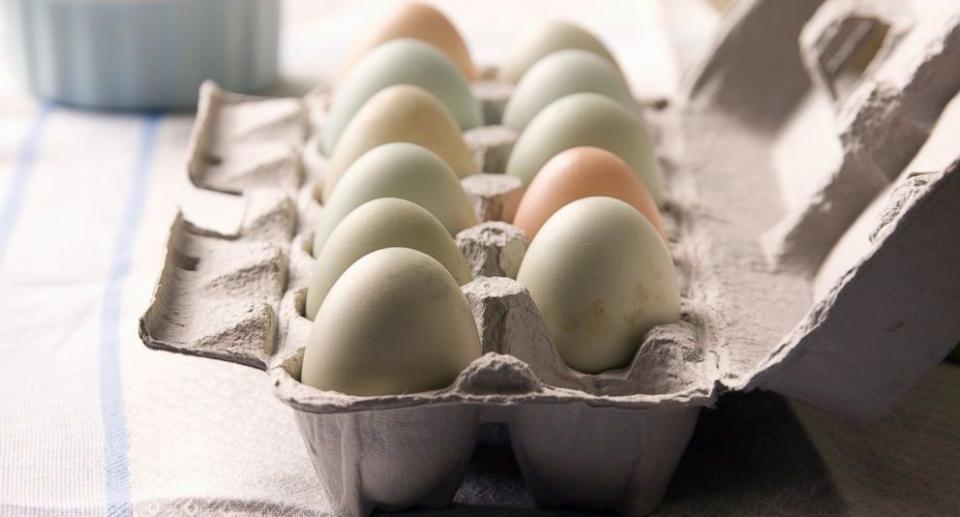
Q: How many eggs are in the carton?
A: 11